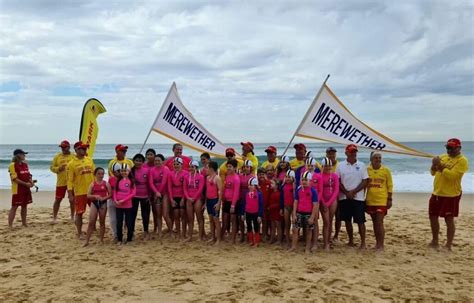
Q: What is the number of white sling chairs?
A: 0